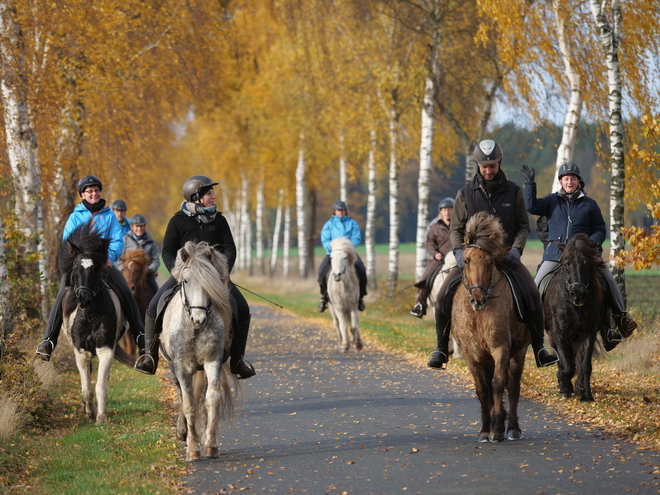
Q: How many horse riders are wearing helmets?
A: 8